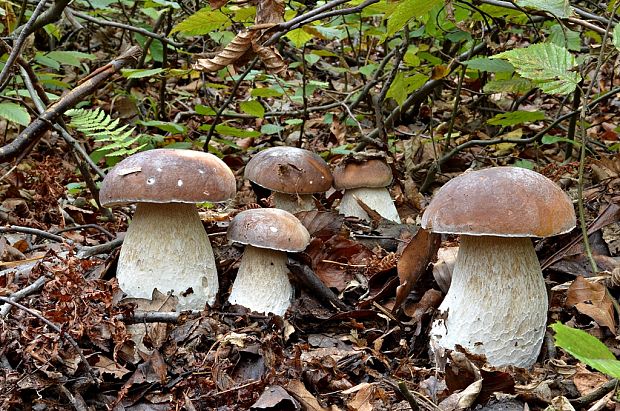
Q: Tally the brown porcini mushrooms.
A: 5